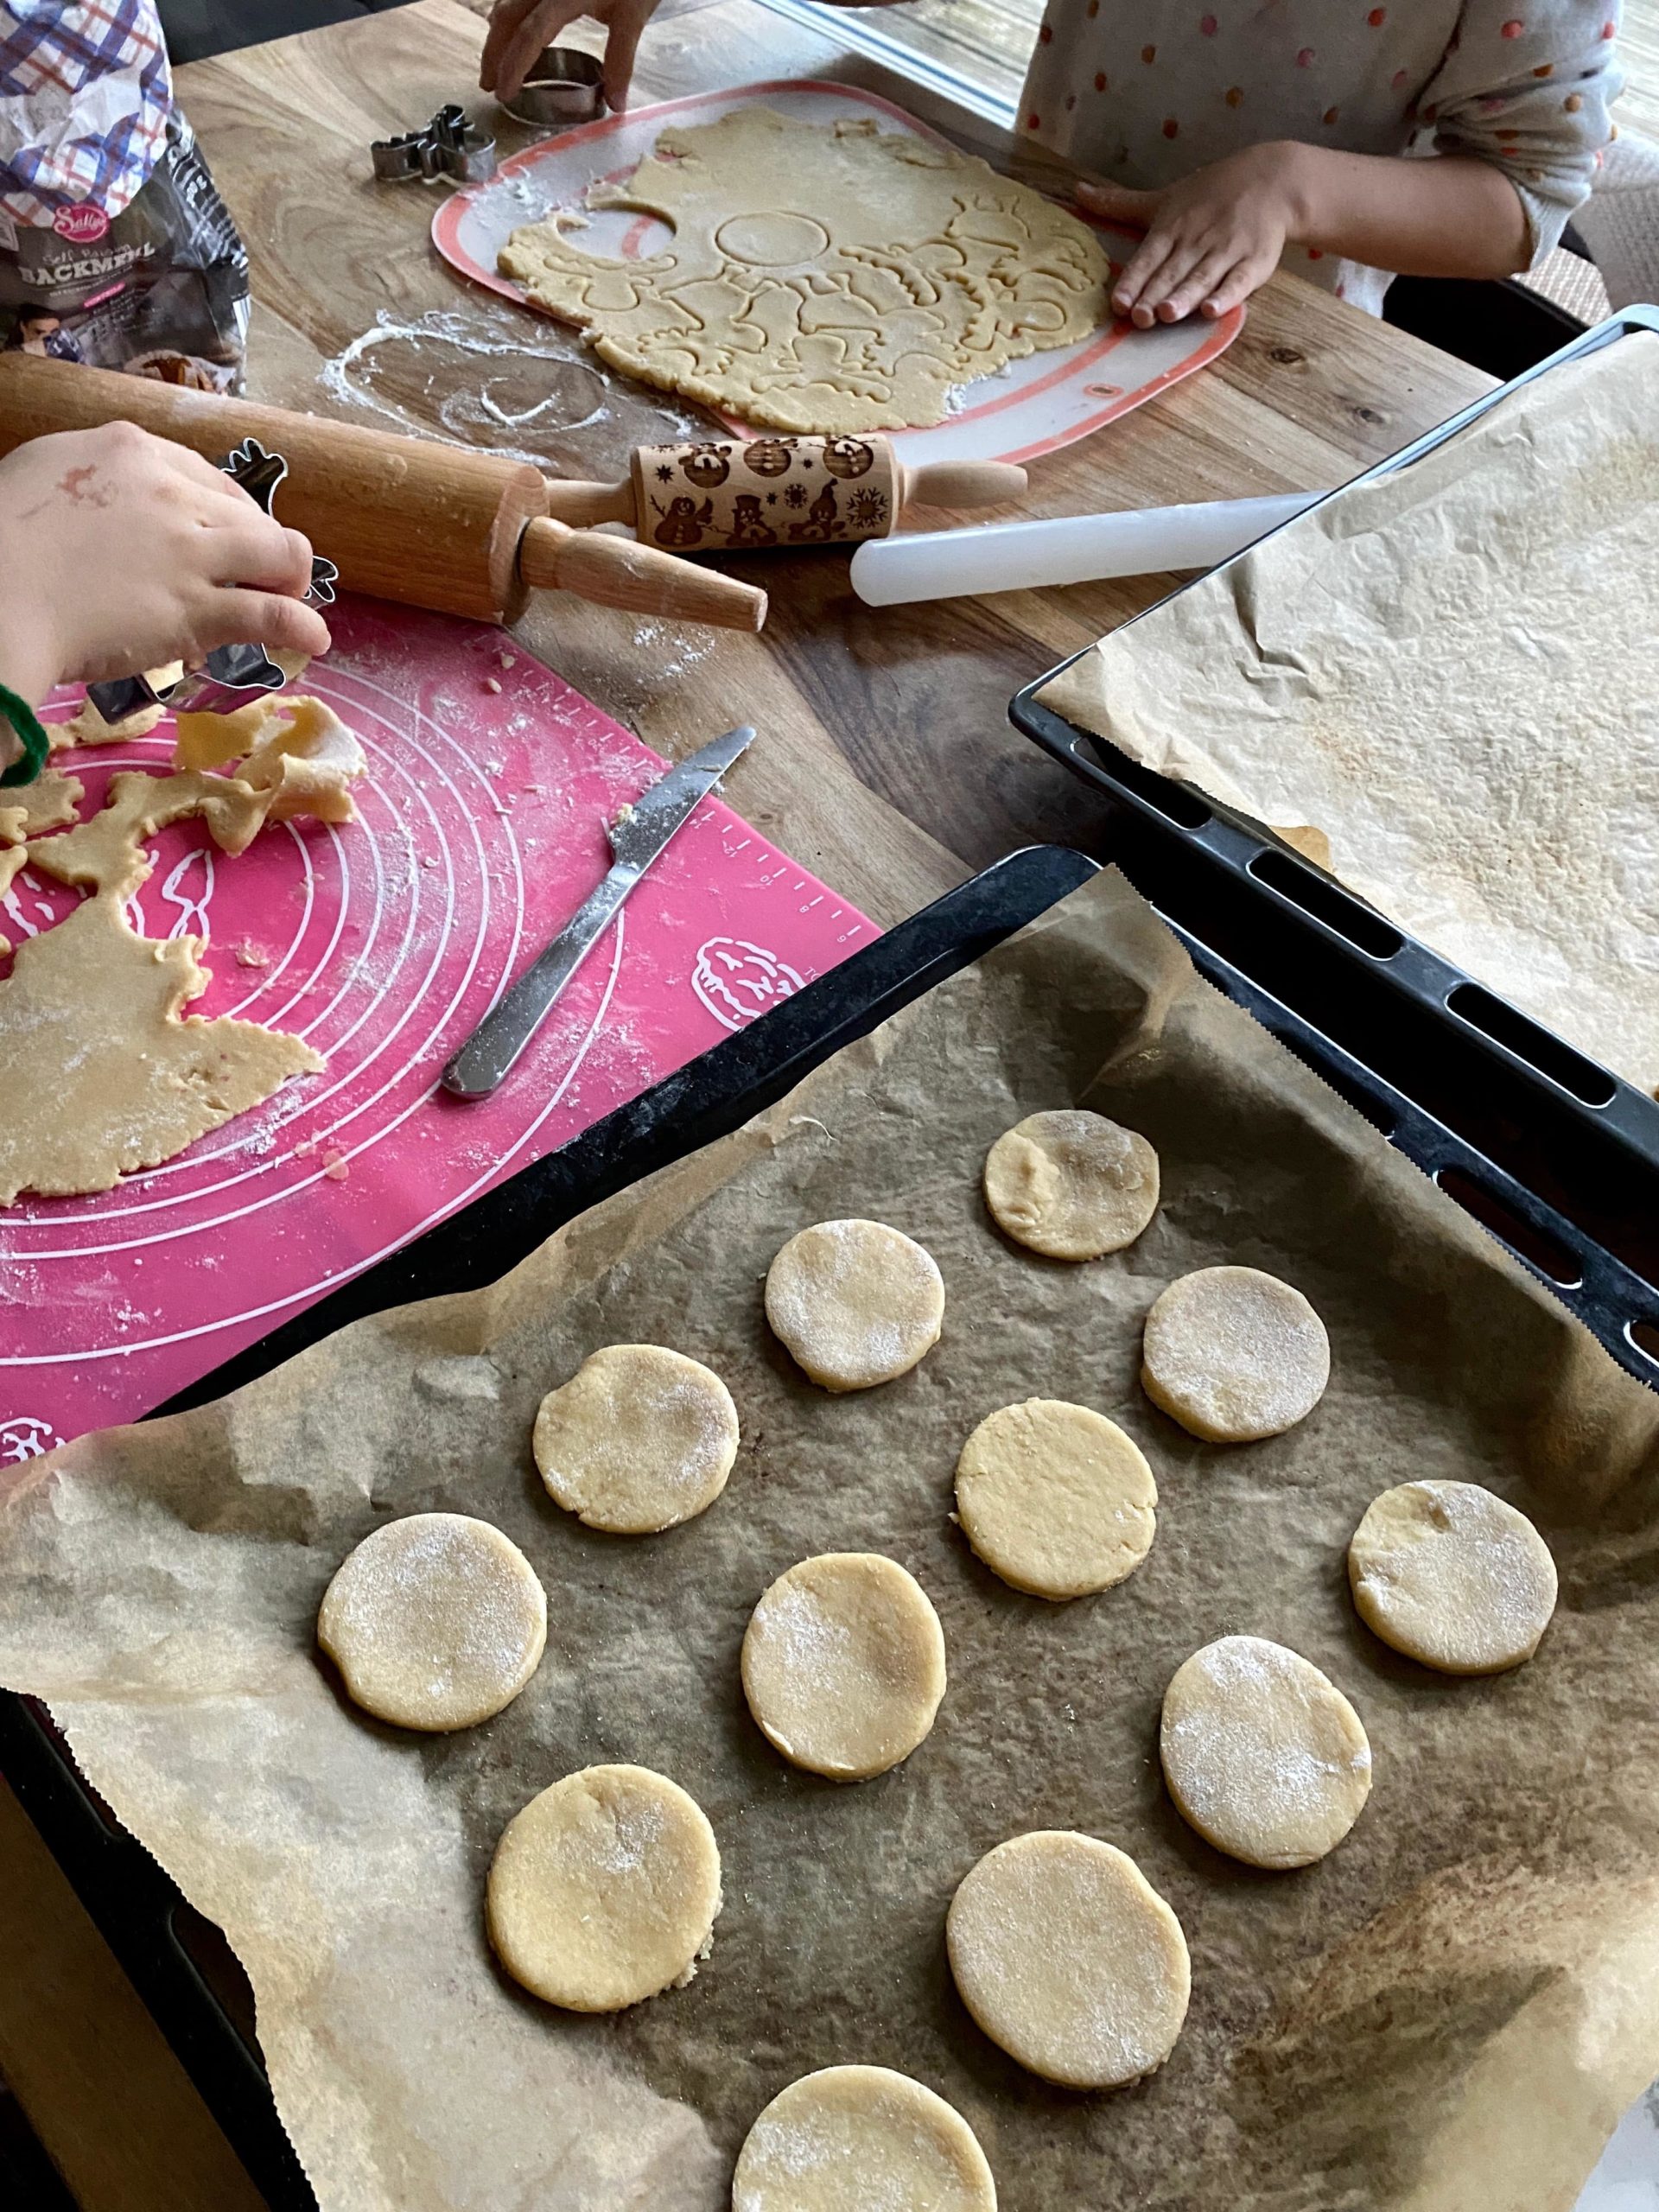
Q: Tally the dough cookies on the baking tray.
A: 12